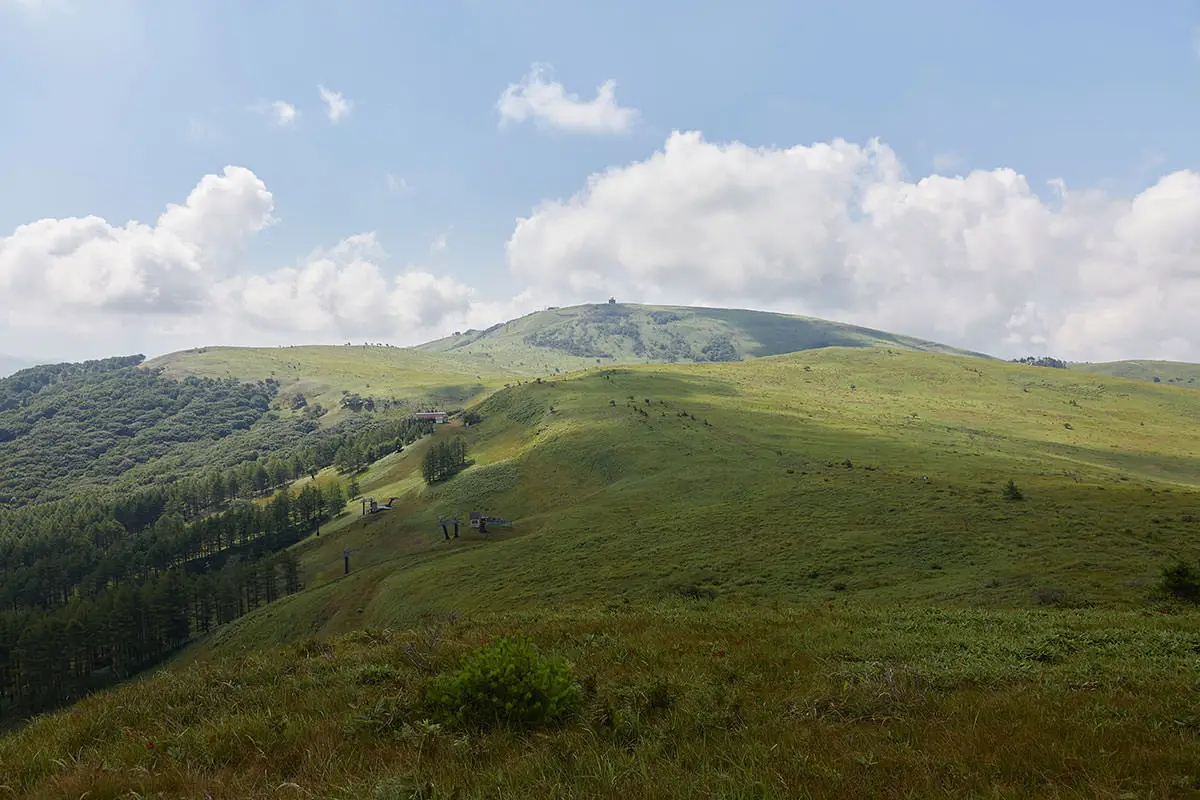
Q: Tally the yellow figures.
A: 0